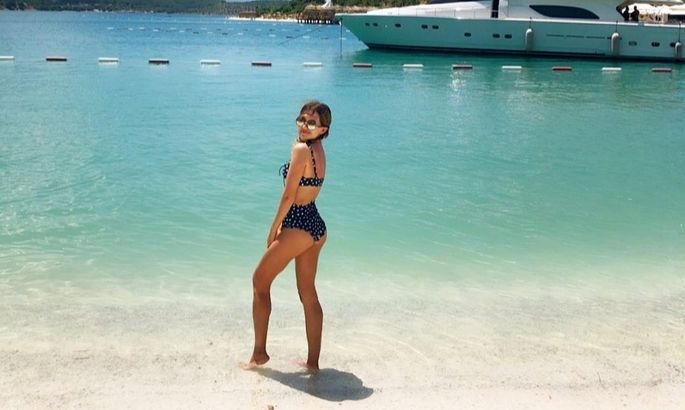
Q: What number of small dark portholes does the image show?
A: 11